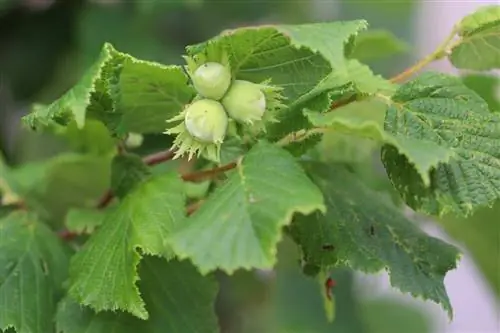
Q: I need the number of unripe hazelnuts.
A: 3